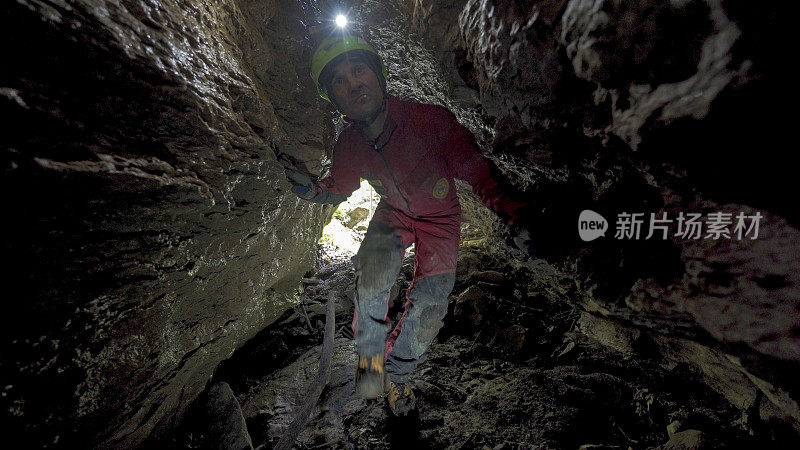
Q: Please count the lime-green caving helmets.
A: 1